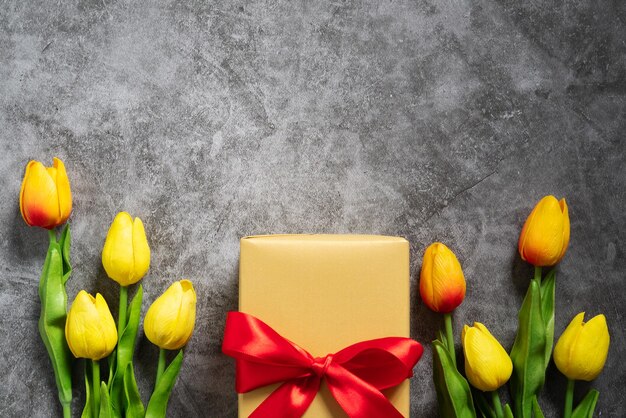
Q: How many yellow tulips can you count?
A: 5